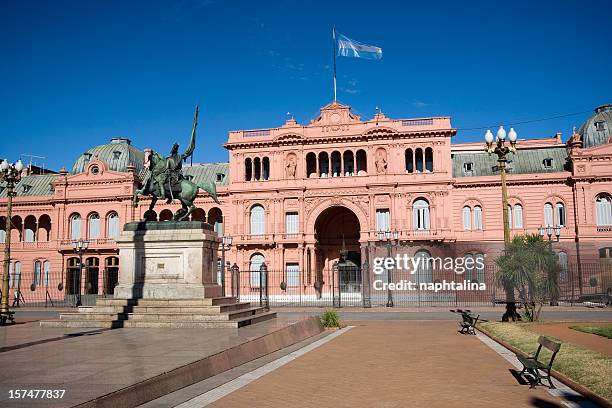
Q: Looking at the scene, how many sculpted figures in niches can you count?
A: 2